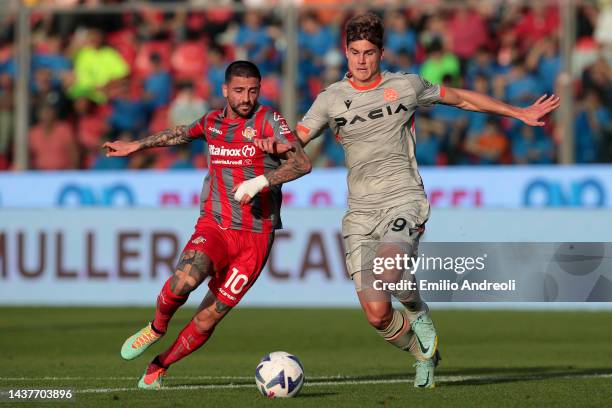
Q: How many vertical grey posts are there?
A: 3